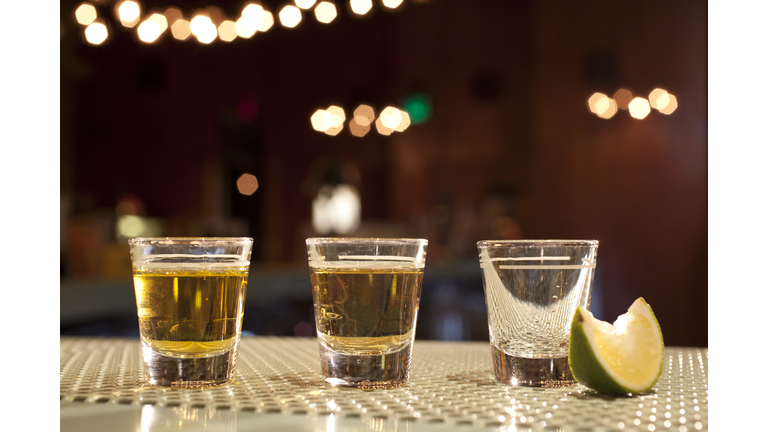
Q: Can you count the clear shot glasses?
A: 3